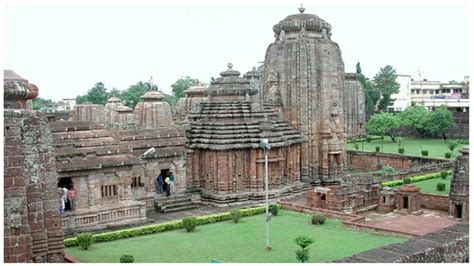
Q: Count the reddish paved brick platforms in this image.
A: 1